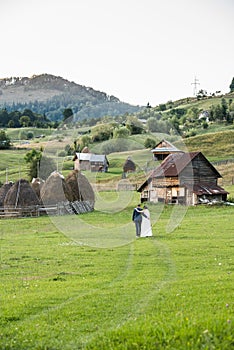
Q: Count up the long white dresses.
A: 1